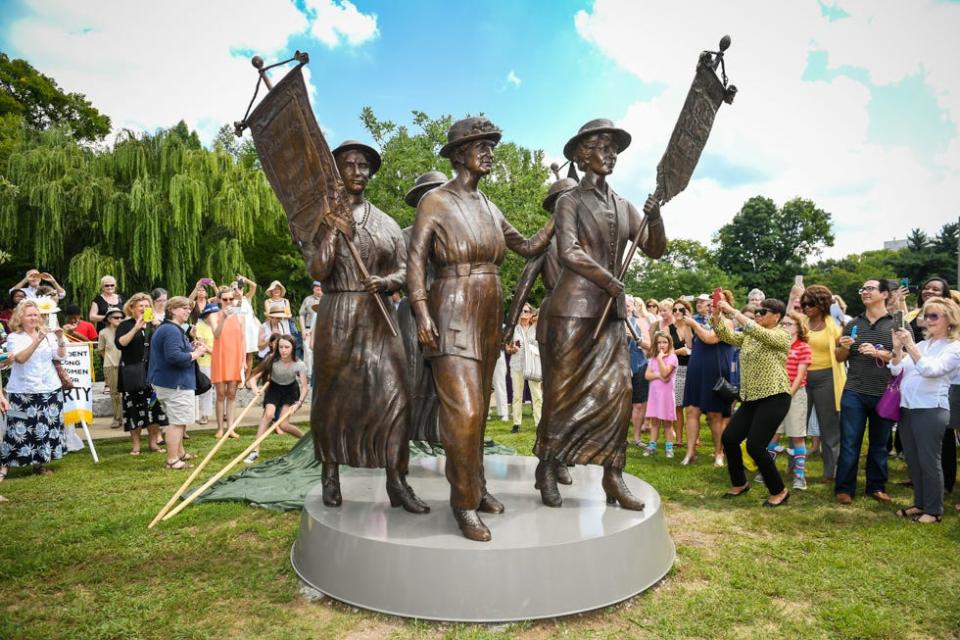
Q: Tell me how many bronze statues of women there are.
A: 5